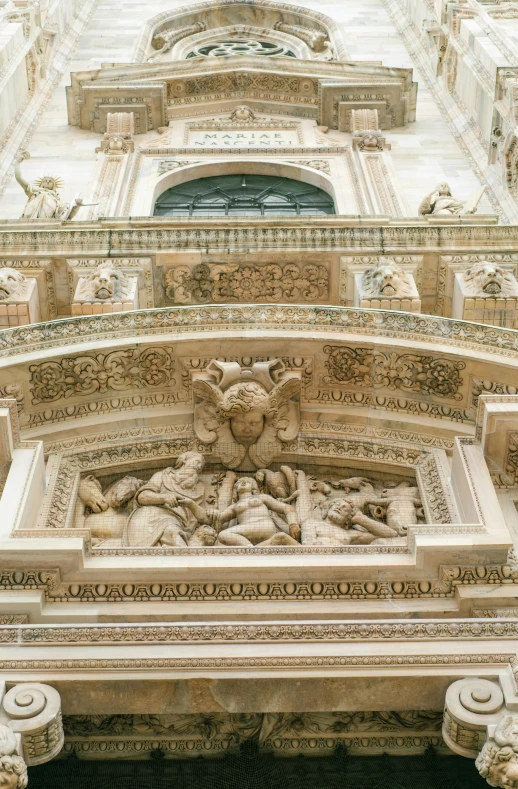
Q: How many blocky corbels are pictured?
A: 4